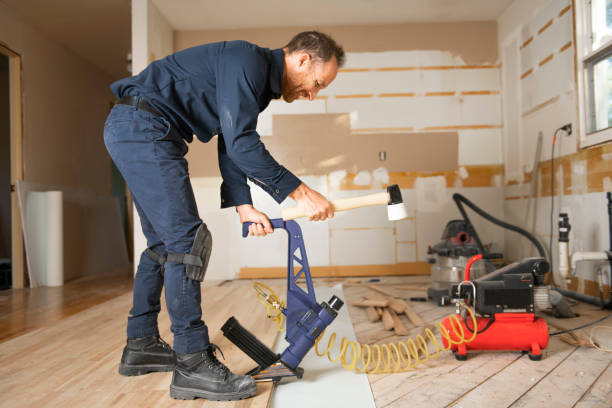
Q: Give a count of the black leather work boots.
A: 2